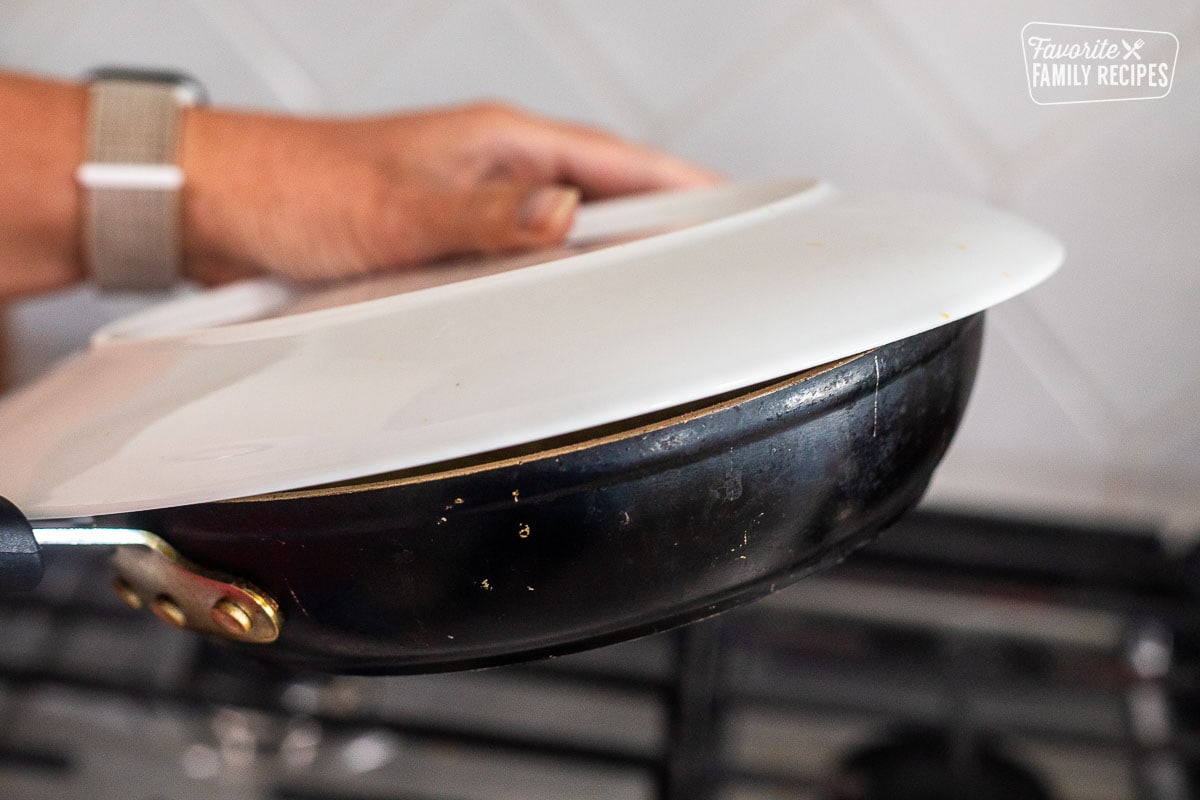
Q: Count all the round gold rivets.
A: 3